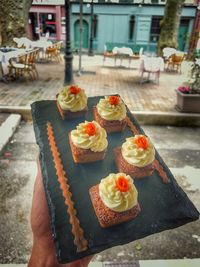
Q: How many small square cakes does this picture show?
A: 5